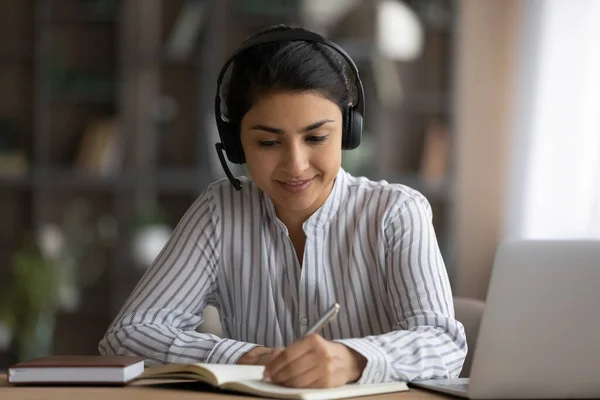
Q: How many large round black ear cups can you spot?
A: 2